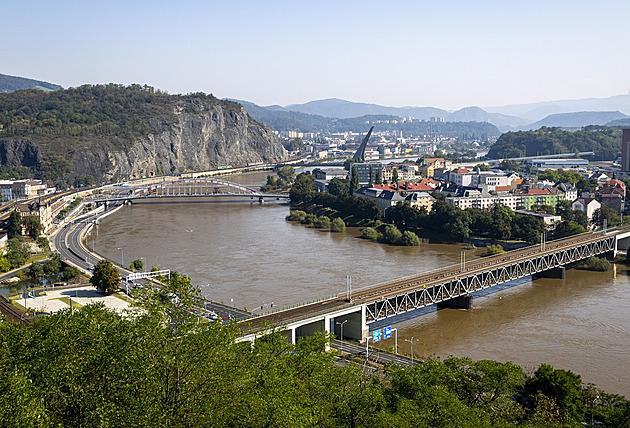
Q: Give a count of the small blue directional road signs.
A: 2